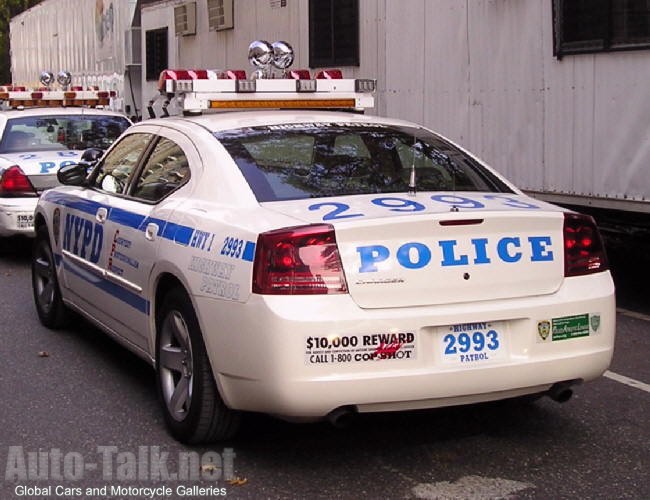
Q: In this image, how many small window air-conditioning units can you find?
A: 2